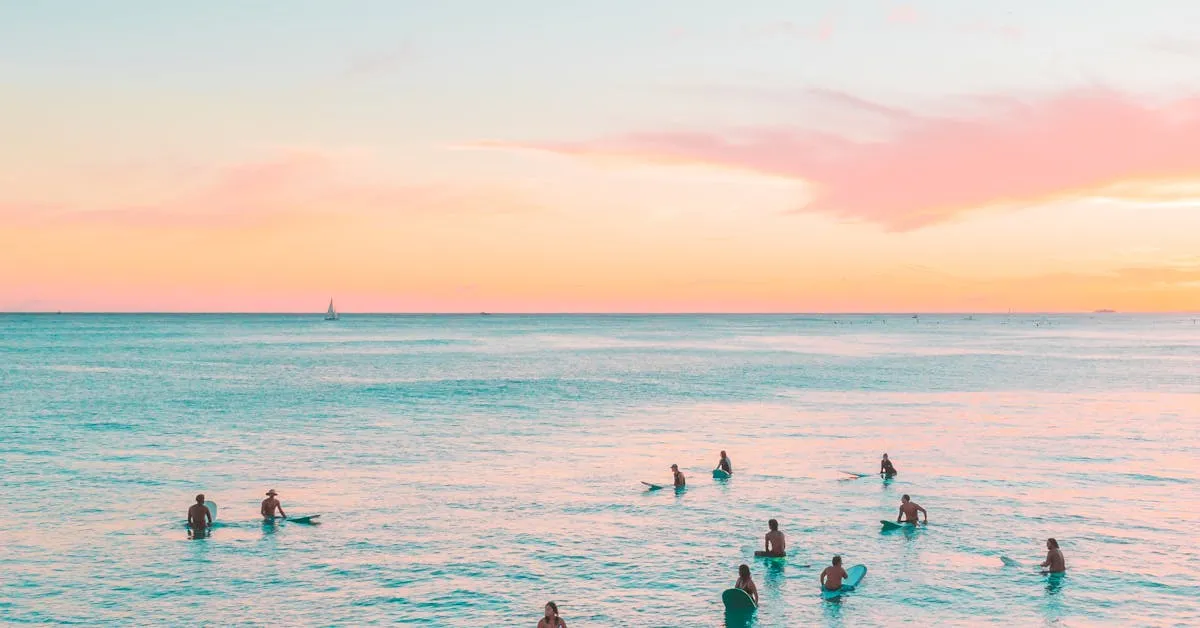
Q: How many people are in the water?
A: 11